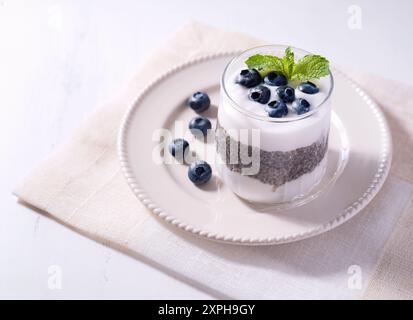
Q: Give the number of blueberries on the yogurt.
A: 7